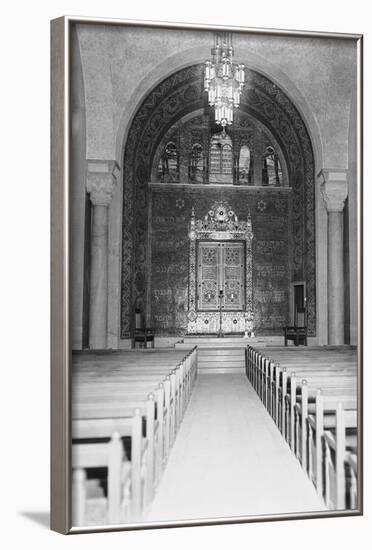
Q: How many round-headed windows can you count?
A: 5